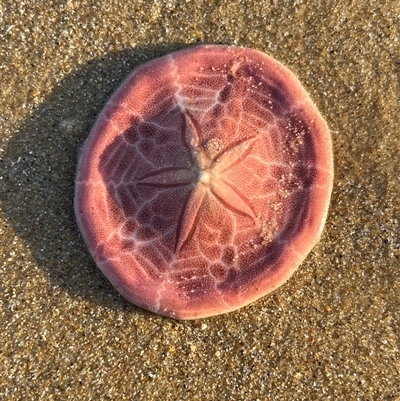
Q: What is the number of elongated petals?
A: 5